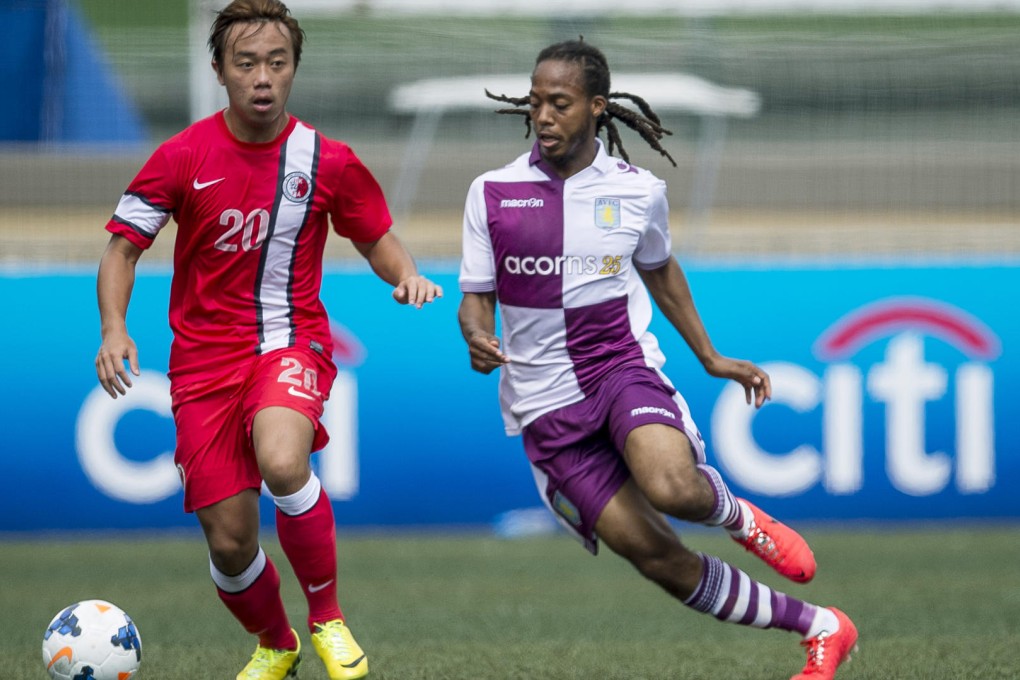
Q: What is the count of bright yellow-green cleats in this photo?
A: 2